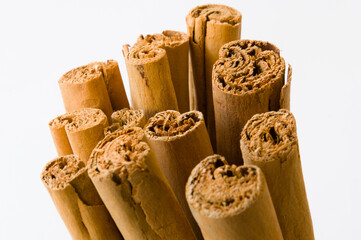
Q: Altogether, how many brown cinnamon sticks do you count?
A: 12